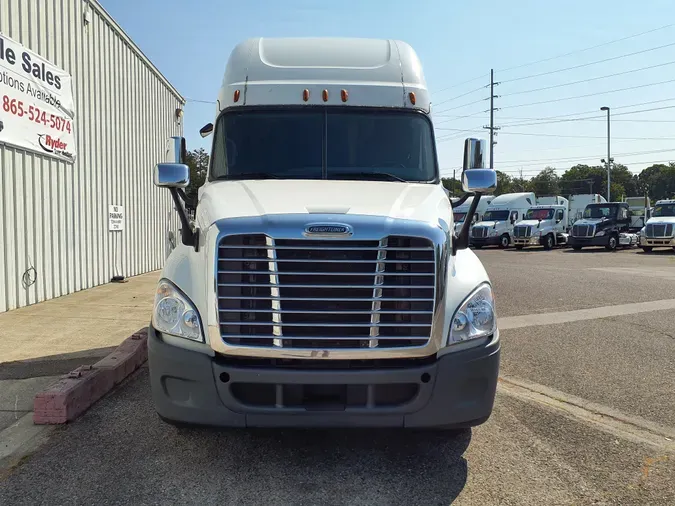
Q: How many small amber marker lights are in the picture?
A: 5